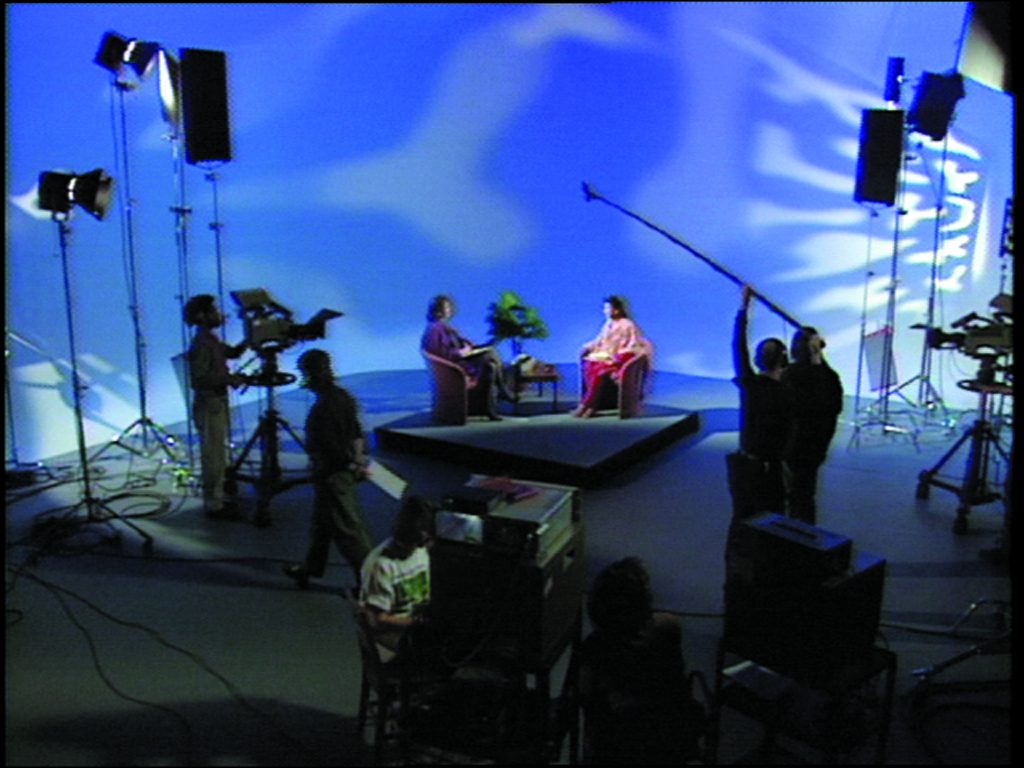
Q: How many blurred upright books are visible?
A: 0